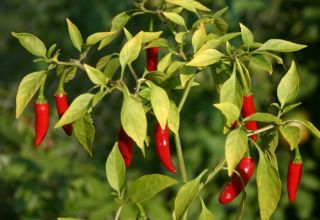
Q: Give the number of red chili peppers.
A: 8